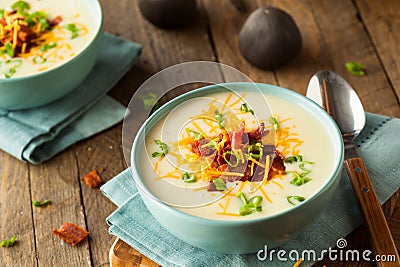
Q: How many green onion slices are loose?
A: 4